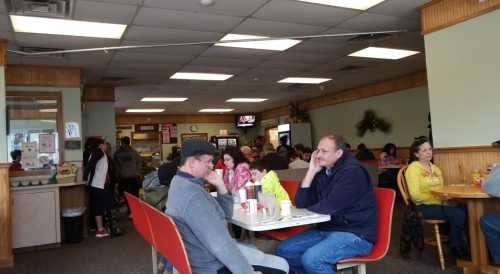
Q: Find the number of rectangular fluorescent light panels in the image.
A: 10